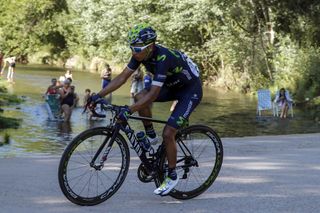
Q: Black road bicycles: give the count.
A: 1